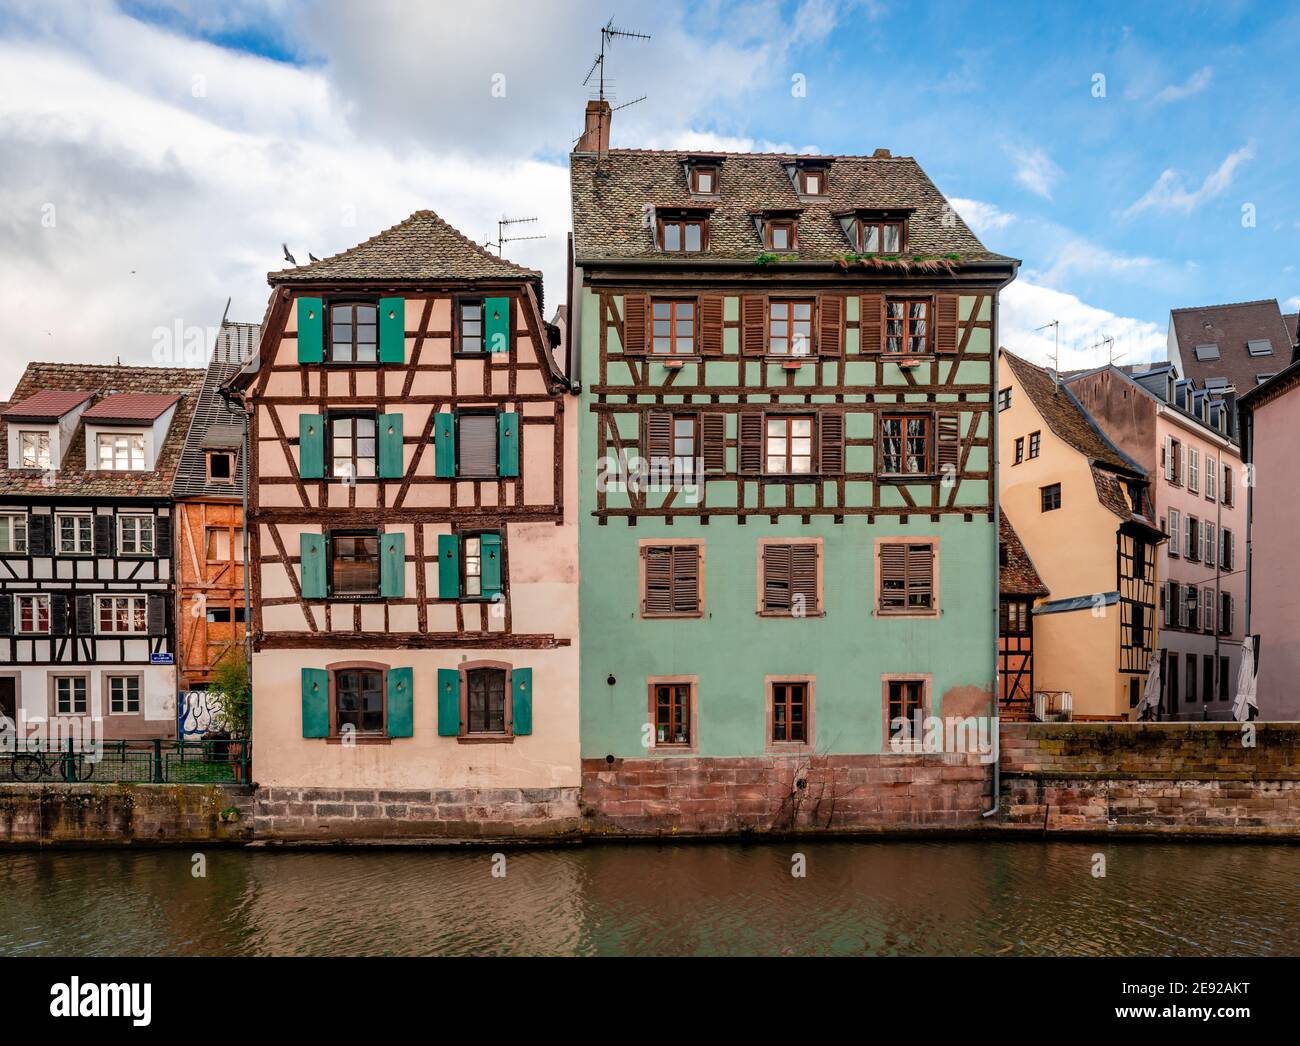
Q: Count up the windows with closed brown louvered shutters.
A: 3